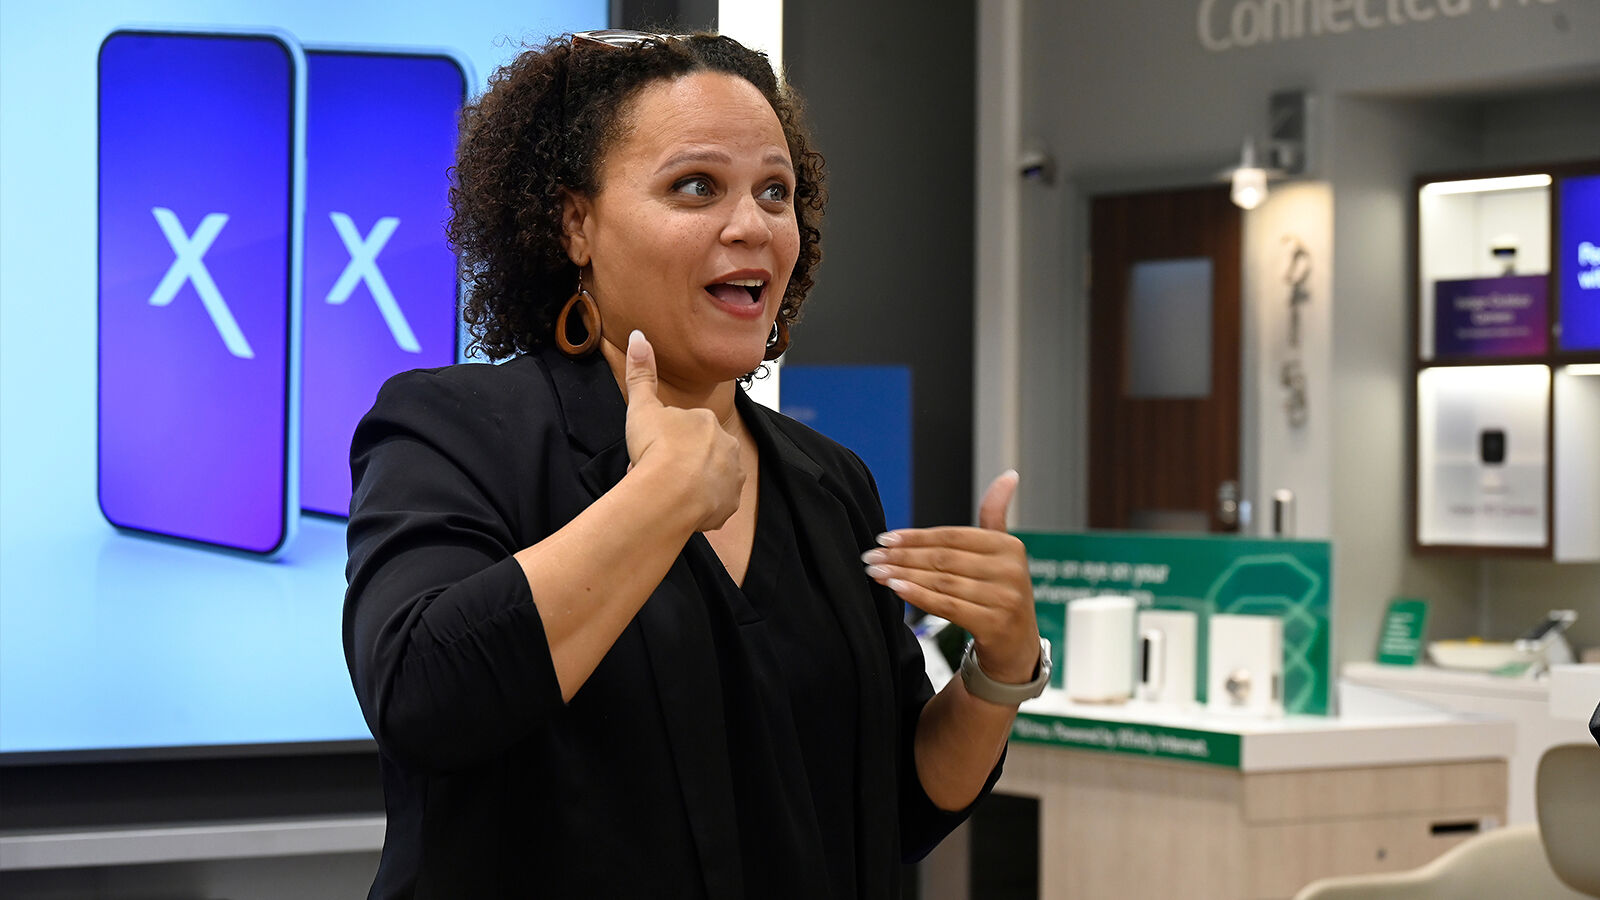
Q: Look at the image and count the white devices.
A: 3